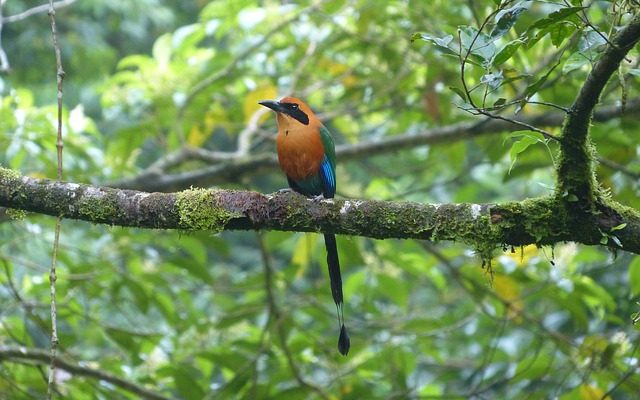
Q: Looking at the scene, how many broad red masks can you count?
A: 0